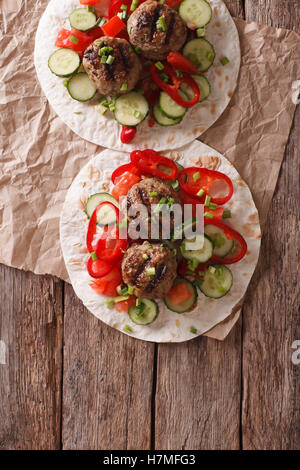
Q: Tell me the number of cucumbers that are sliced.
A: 15